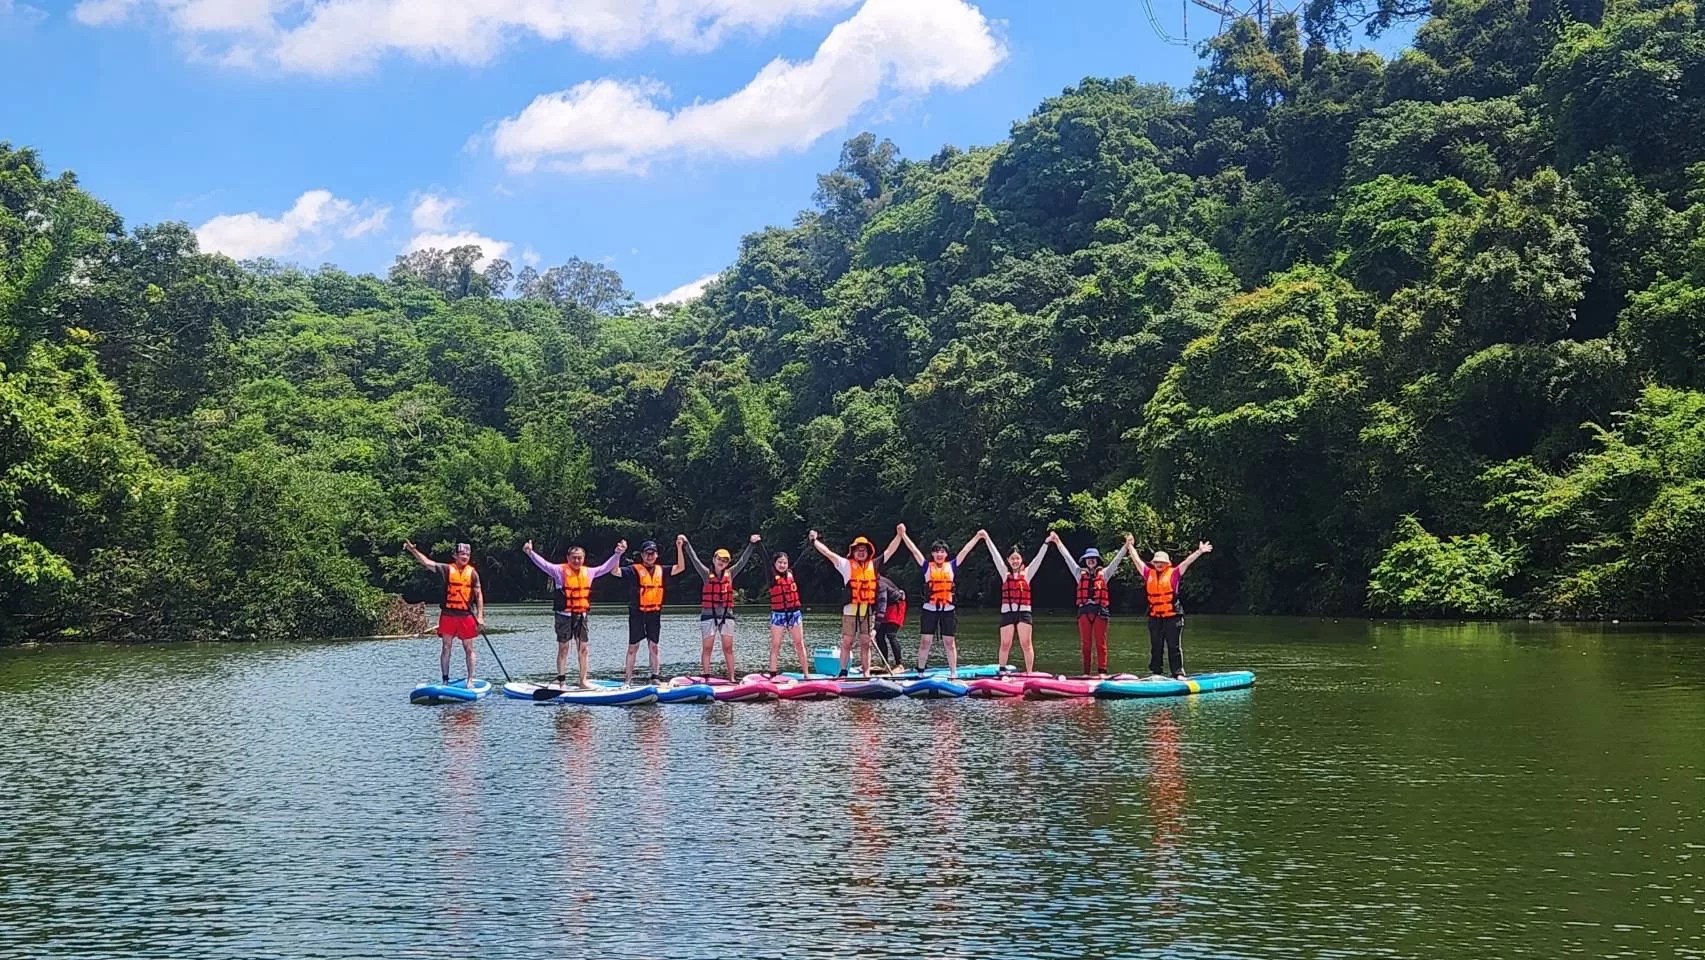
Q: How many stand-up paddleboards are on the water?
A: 11